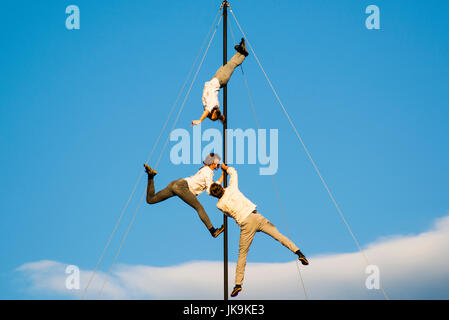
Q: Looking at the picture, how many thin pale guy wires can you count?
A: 4